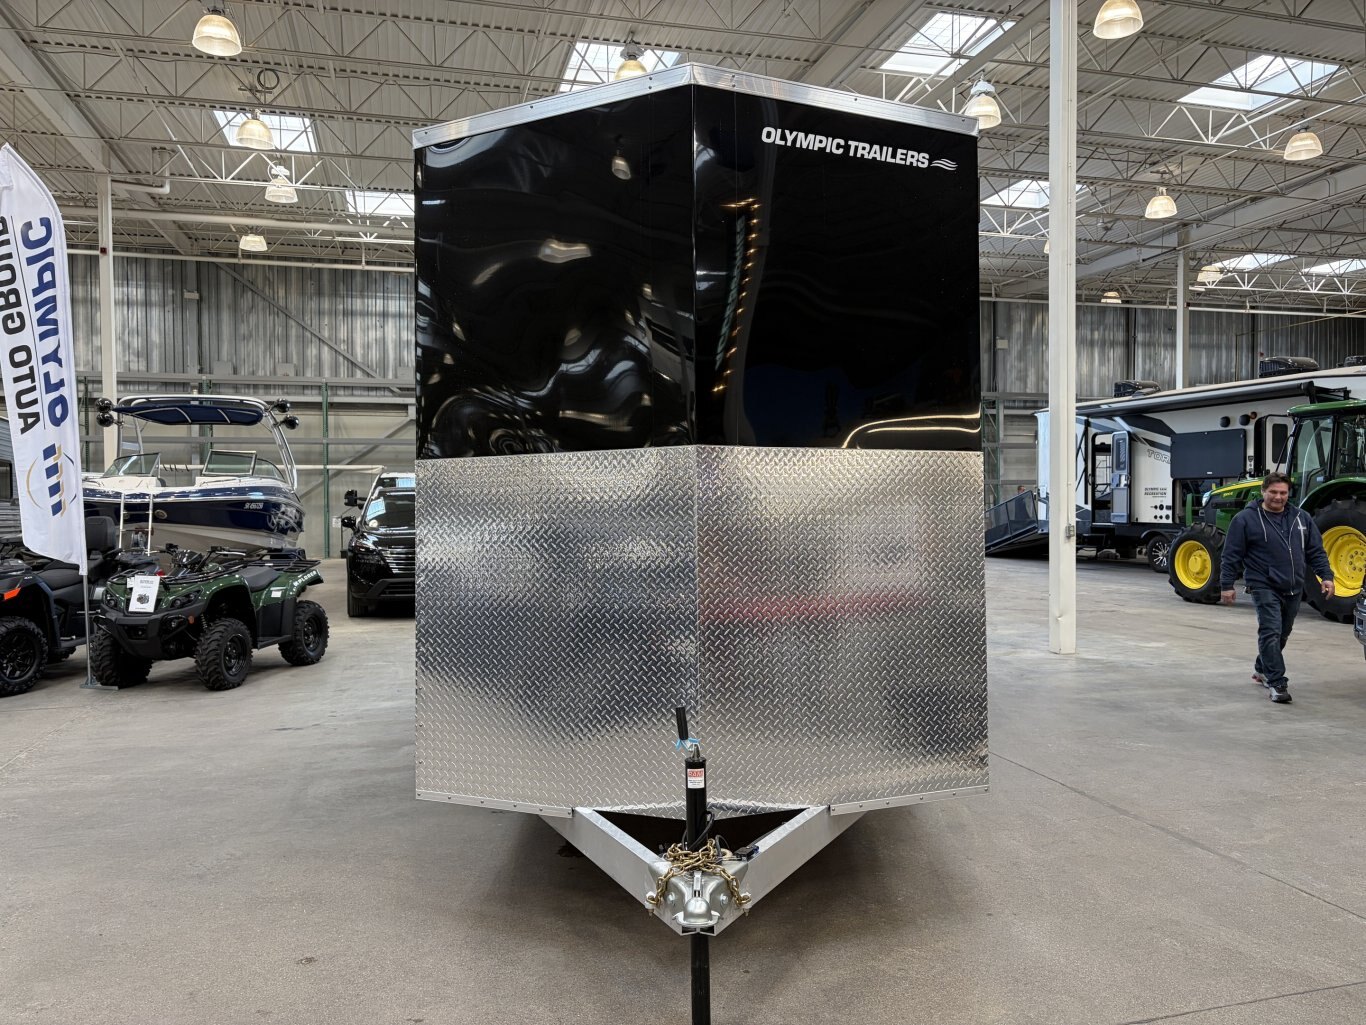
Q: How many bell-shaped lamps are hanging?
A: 12